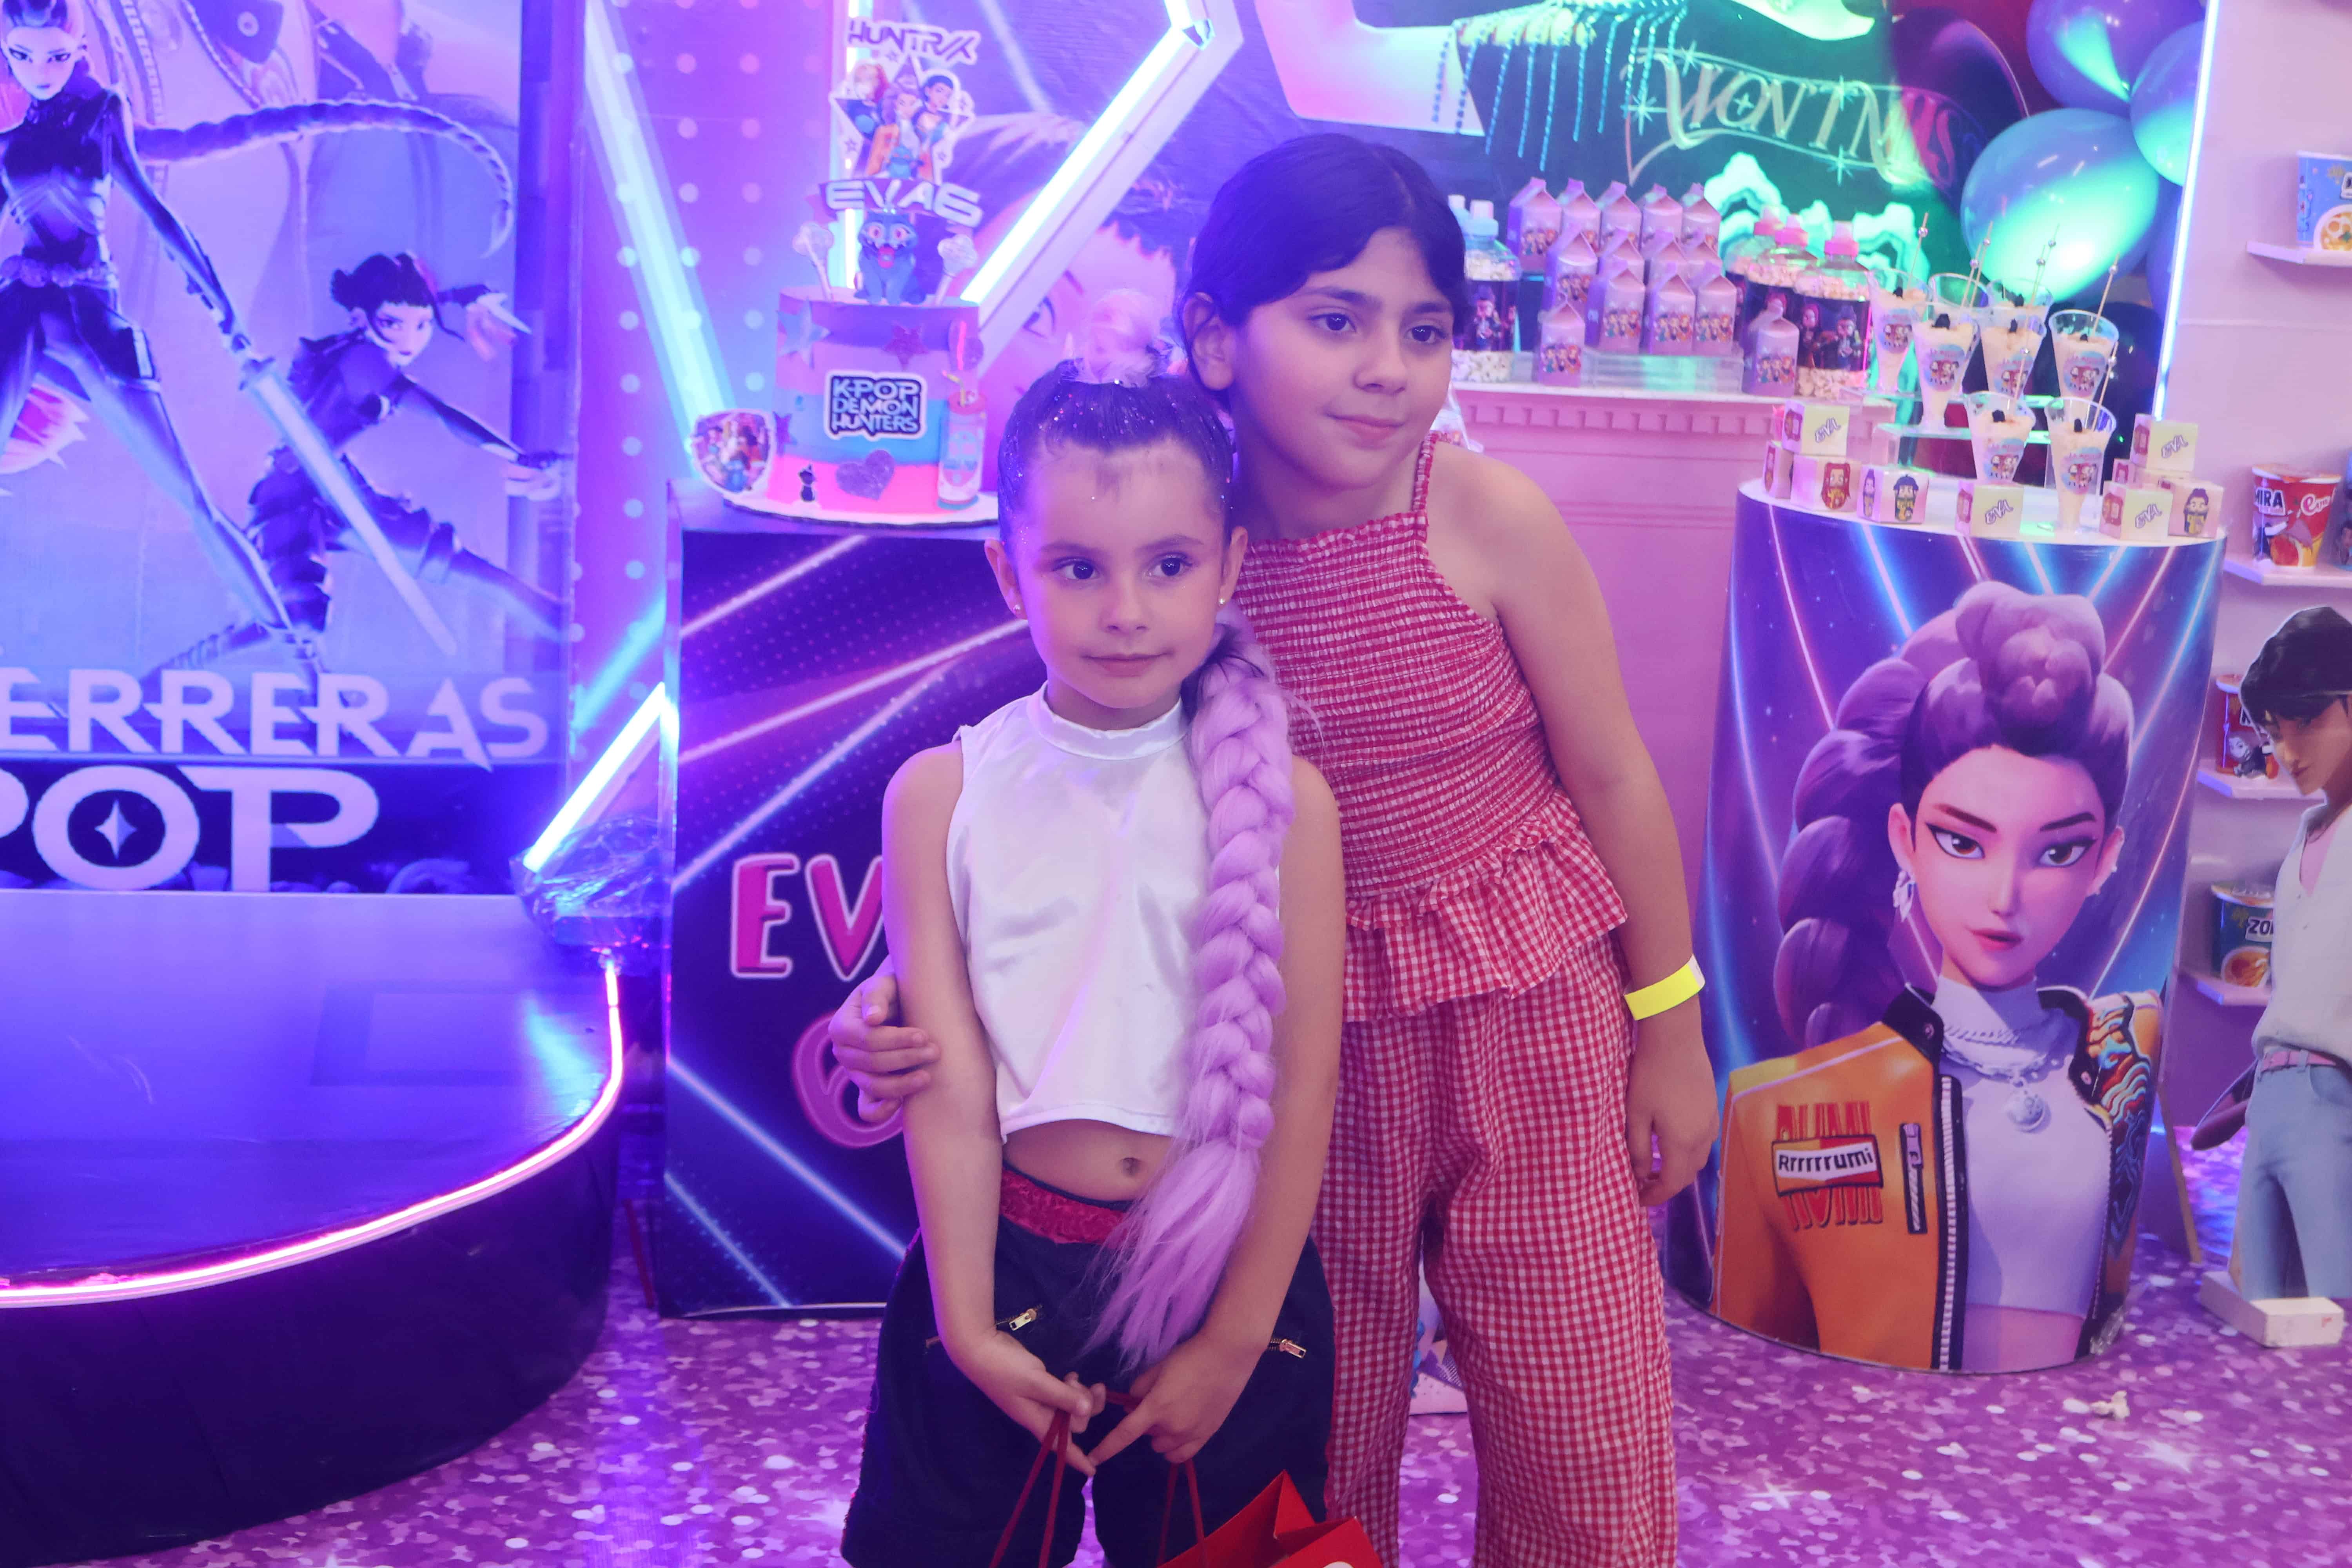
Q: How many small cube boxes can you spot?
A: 9